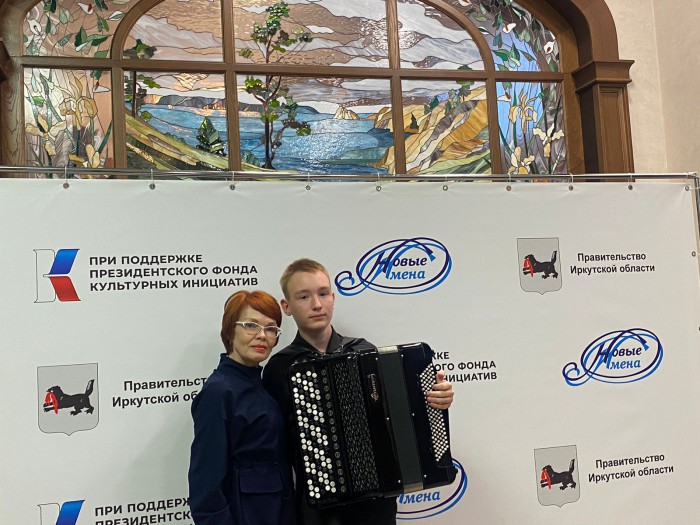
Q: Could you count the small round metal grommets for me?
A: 11